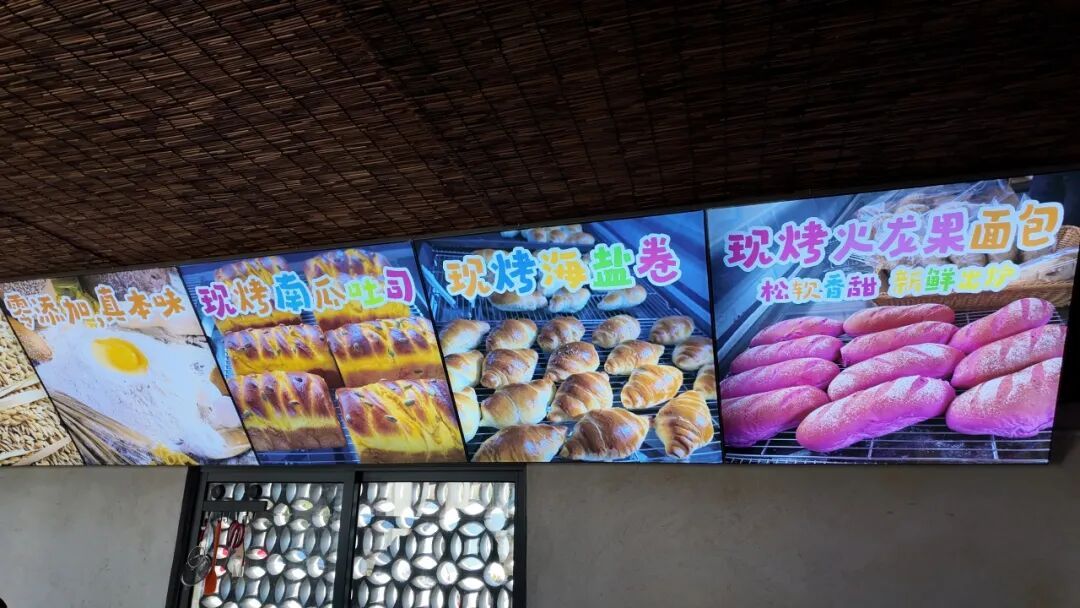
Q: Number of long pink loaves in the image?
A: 11